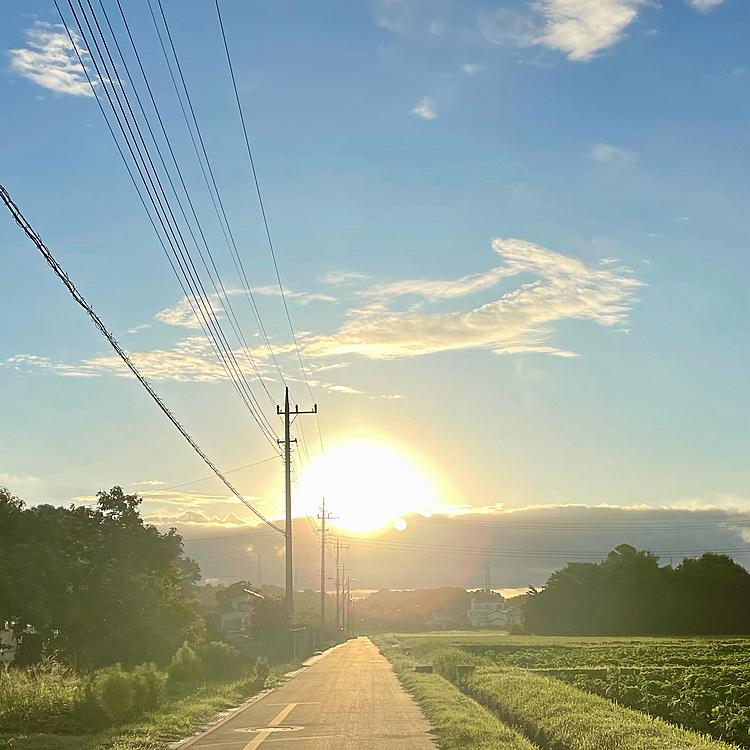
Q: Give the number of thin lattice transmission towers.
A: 2